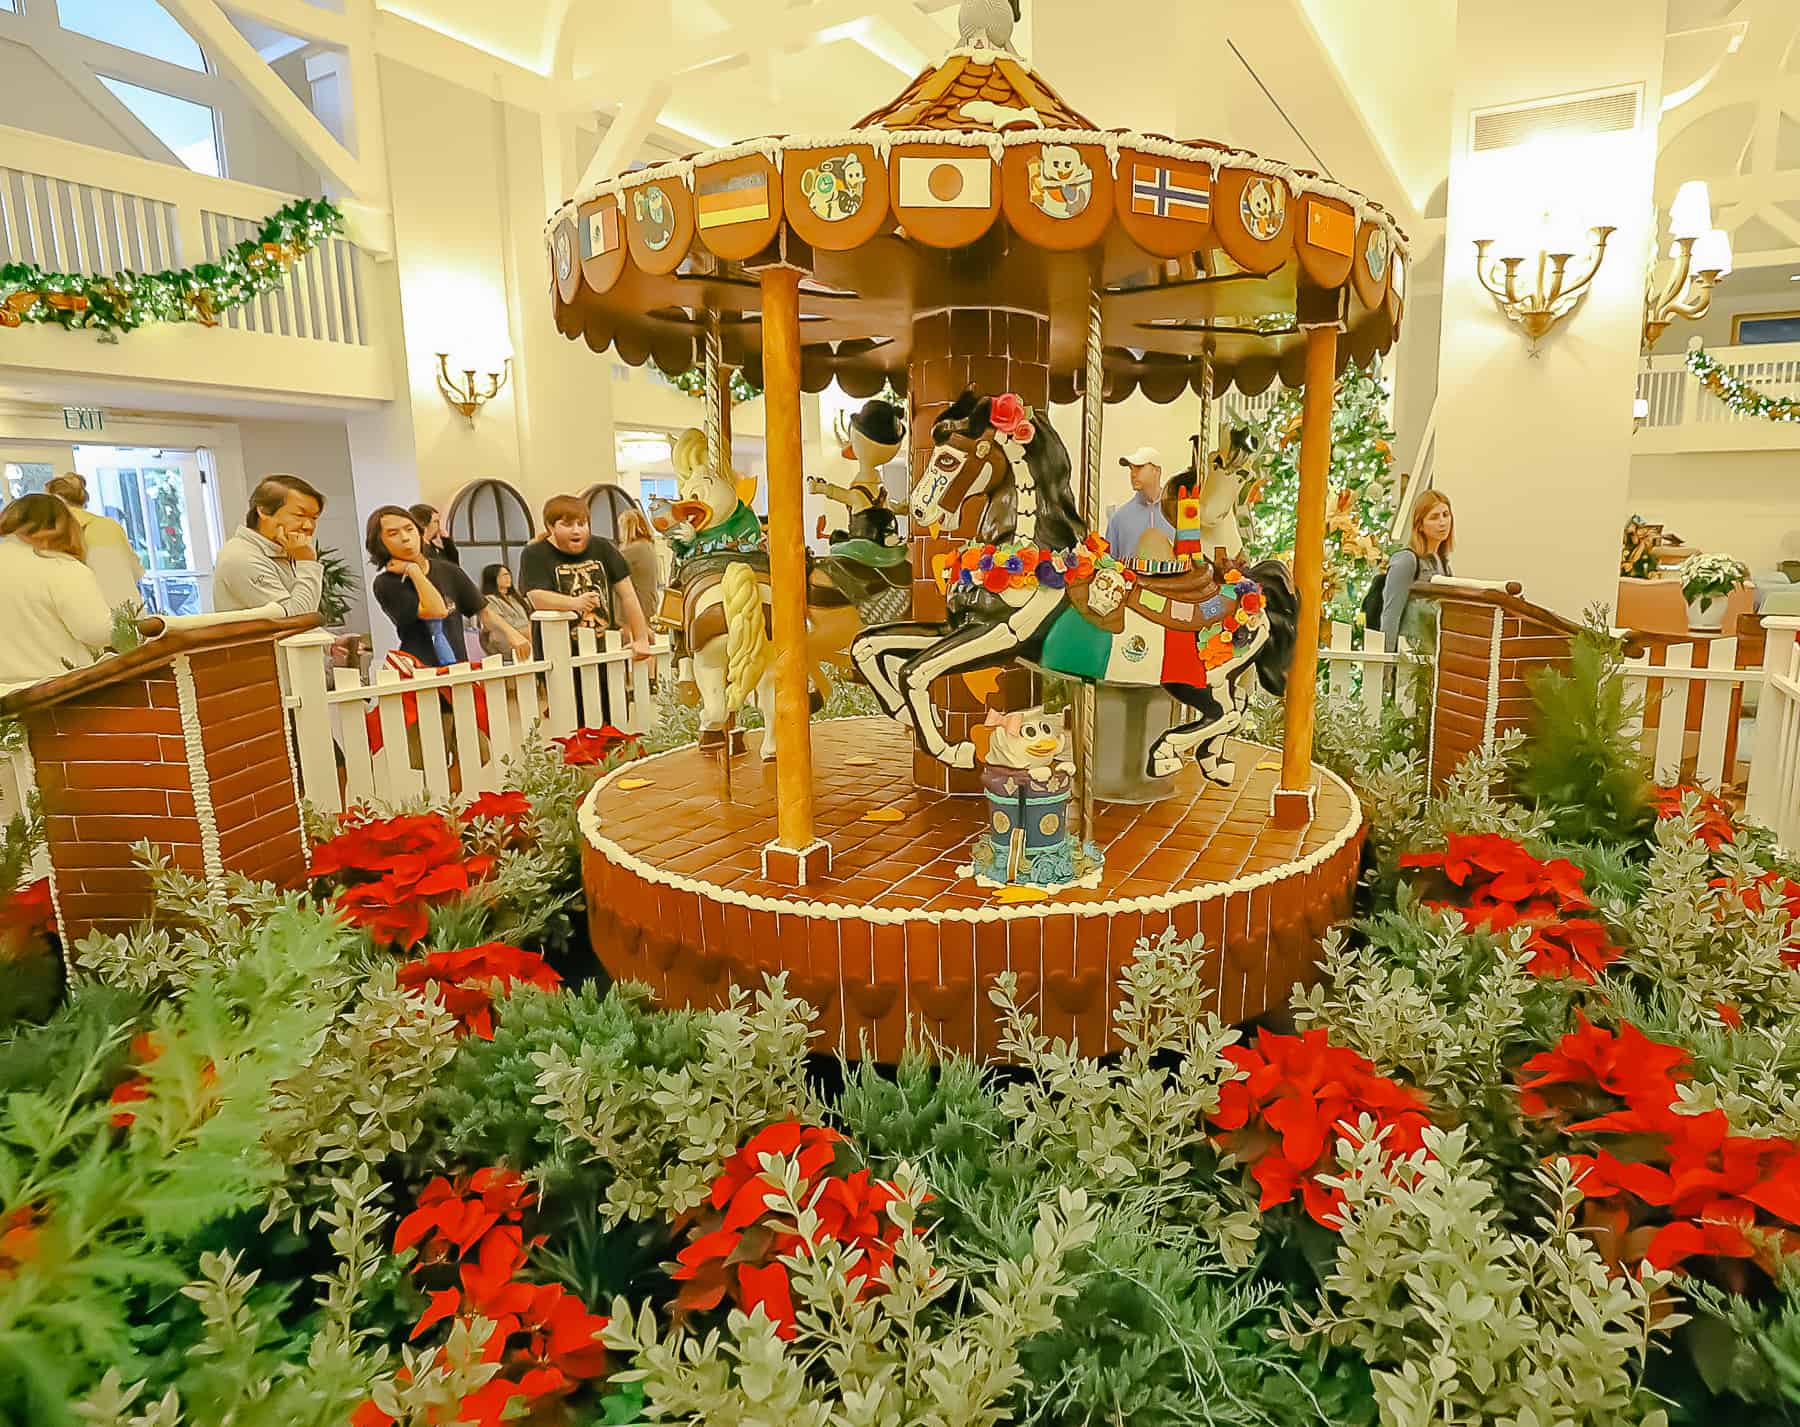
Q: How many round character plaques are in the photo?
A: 6